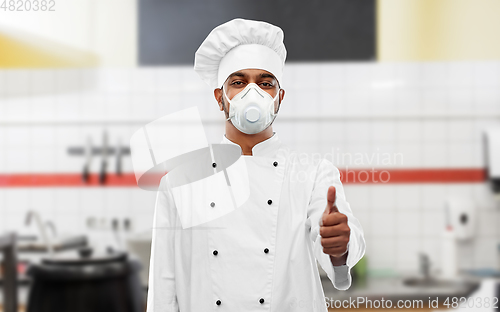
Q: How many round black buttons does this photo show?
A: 8